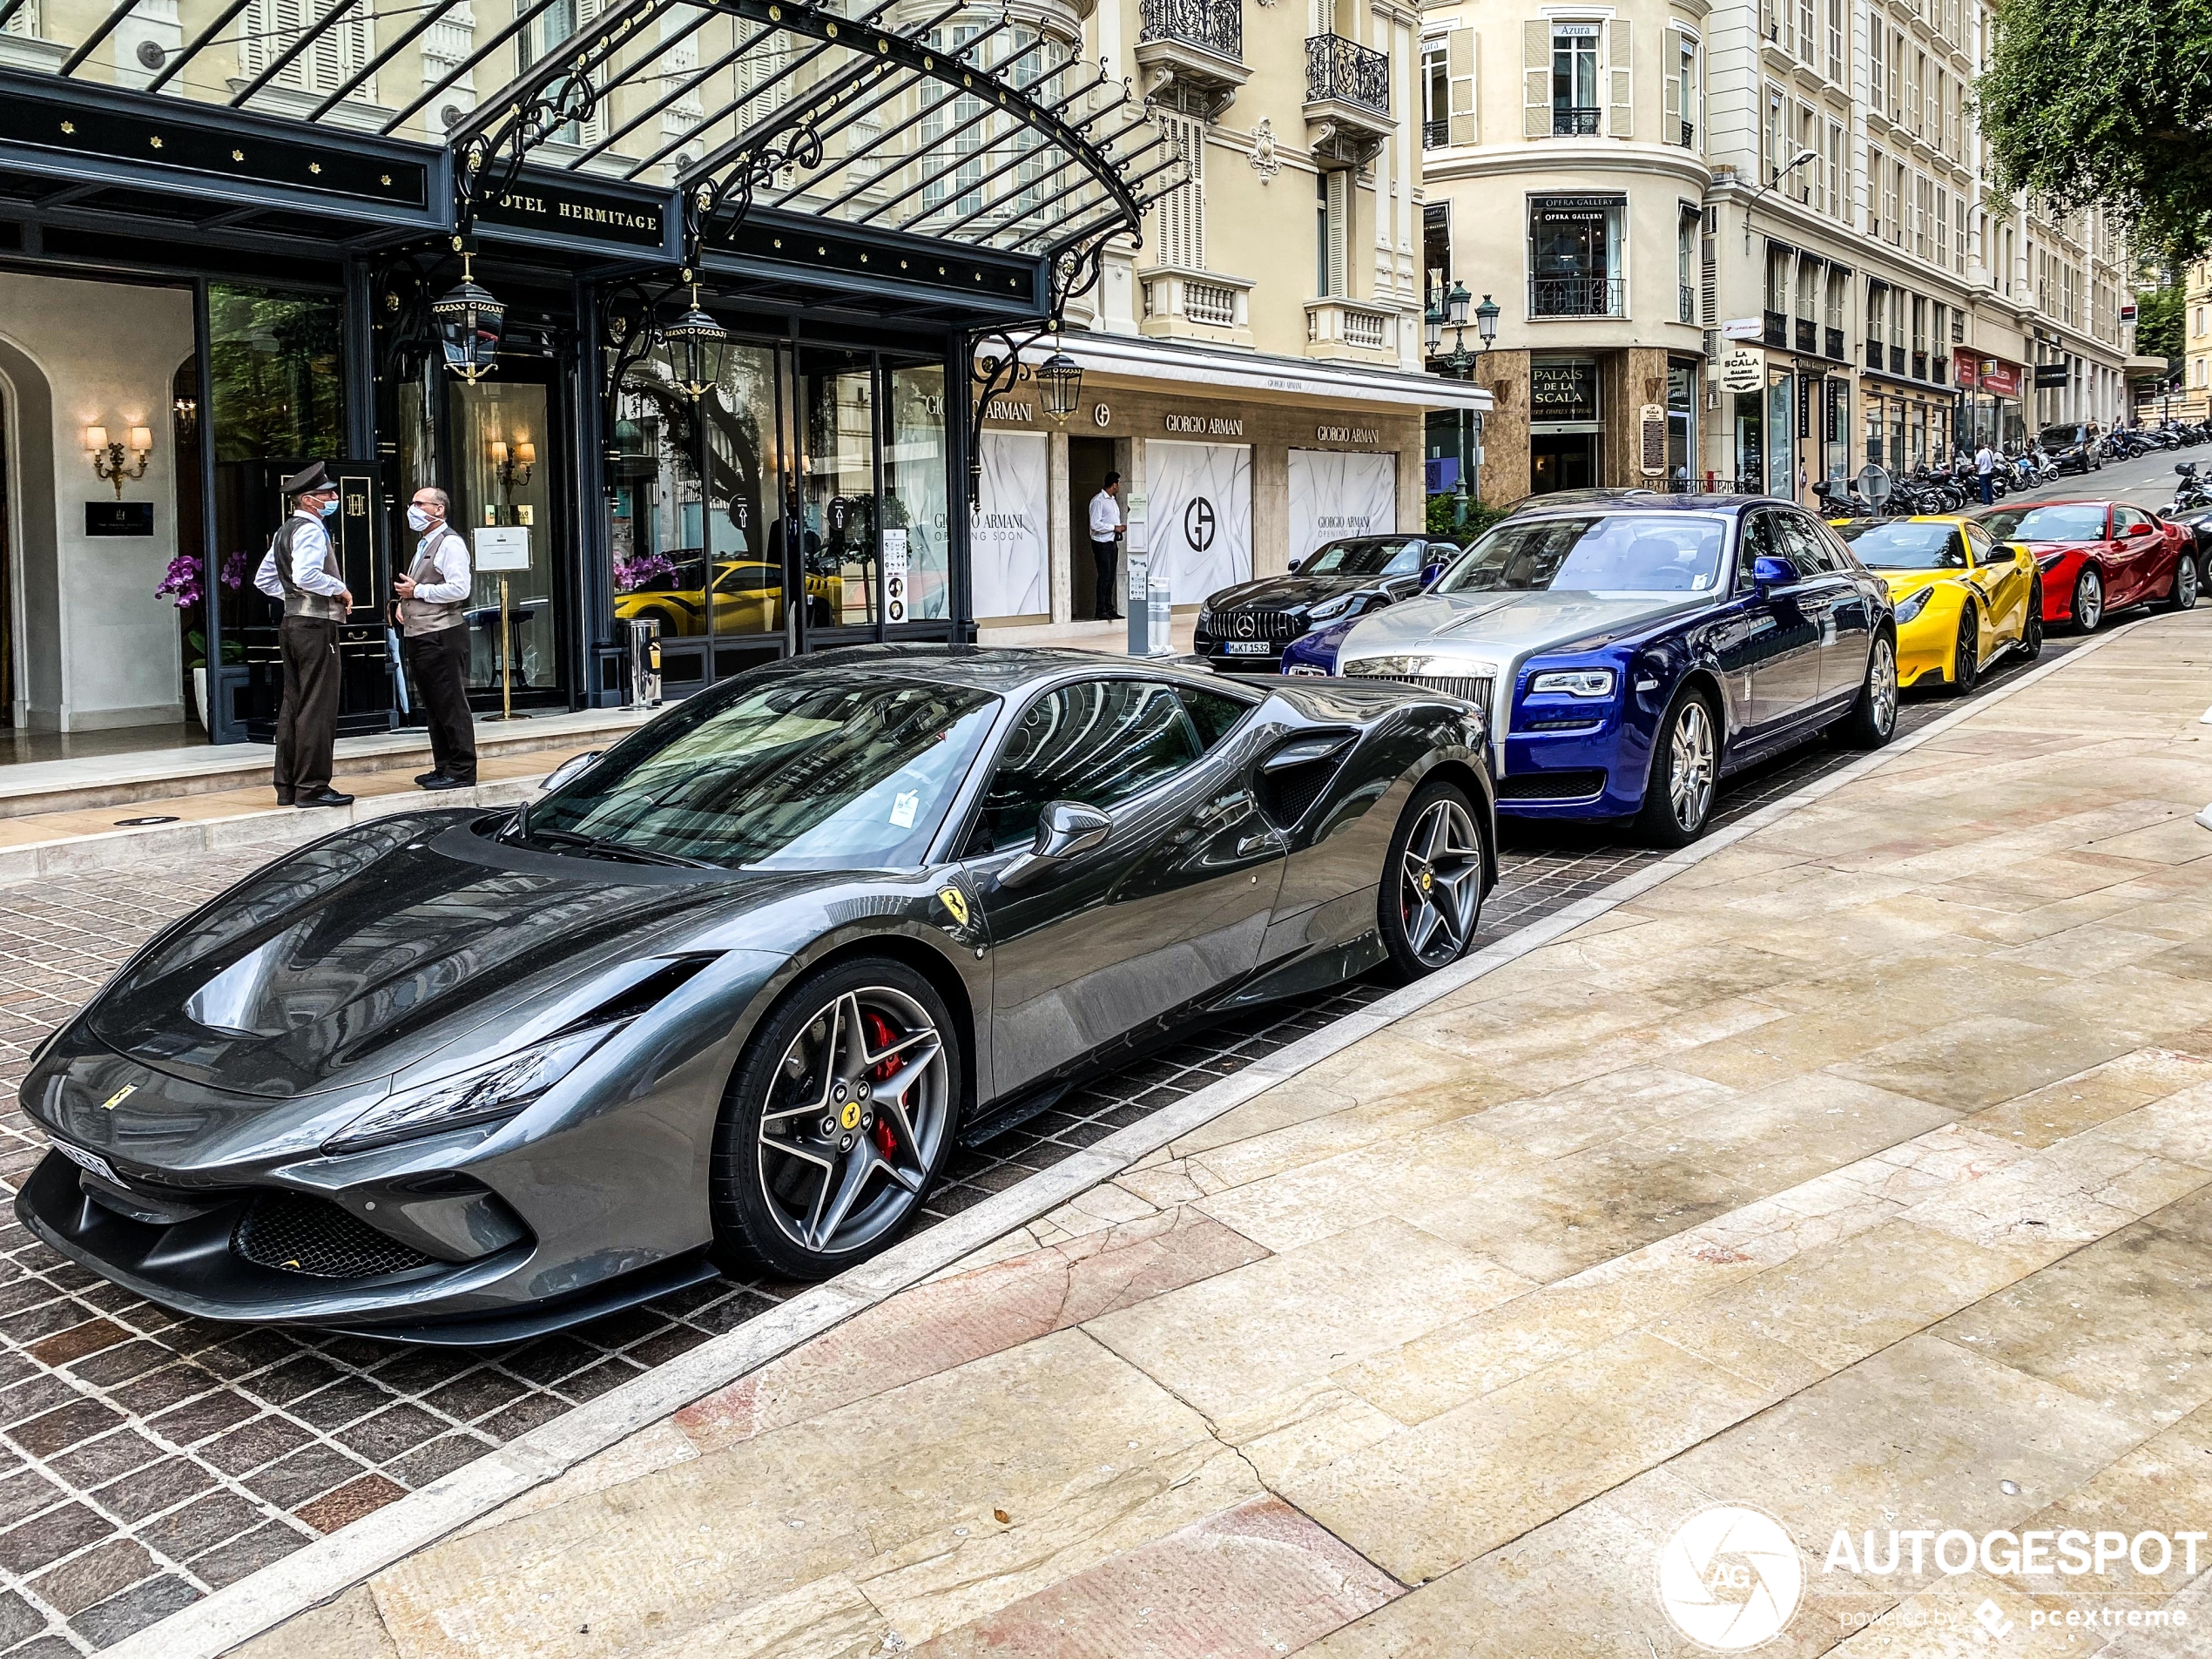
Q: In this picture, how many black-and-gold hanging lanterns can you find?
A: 3